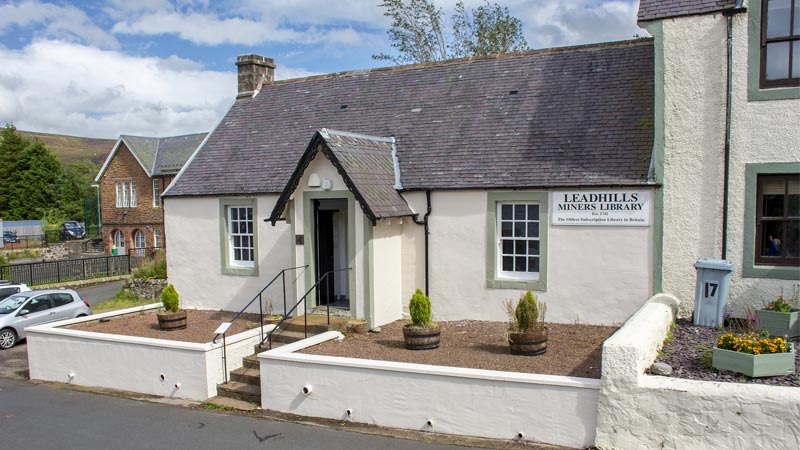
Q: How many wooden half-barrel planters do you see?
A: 3